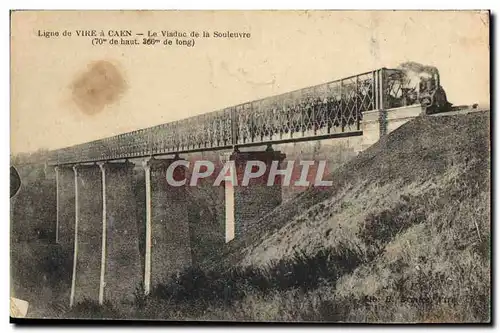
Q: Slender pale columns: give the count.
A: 5